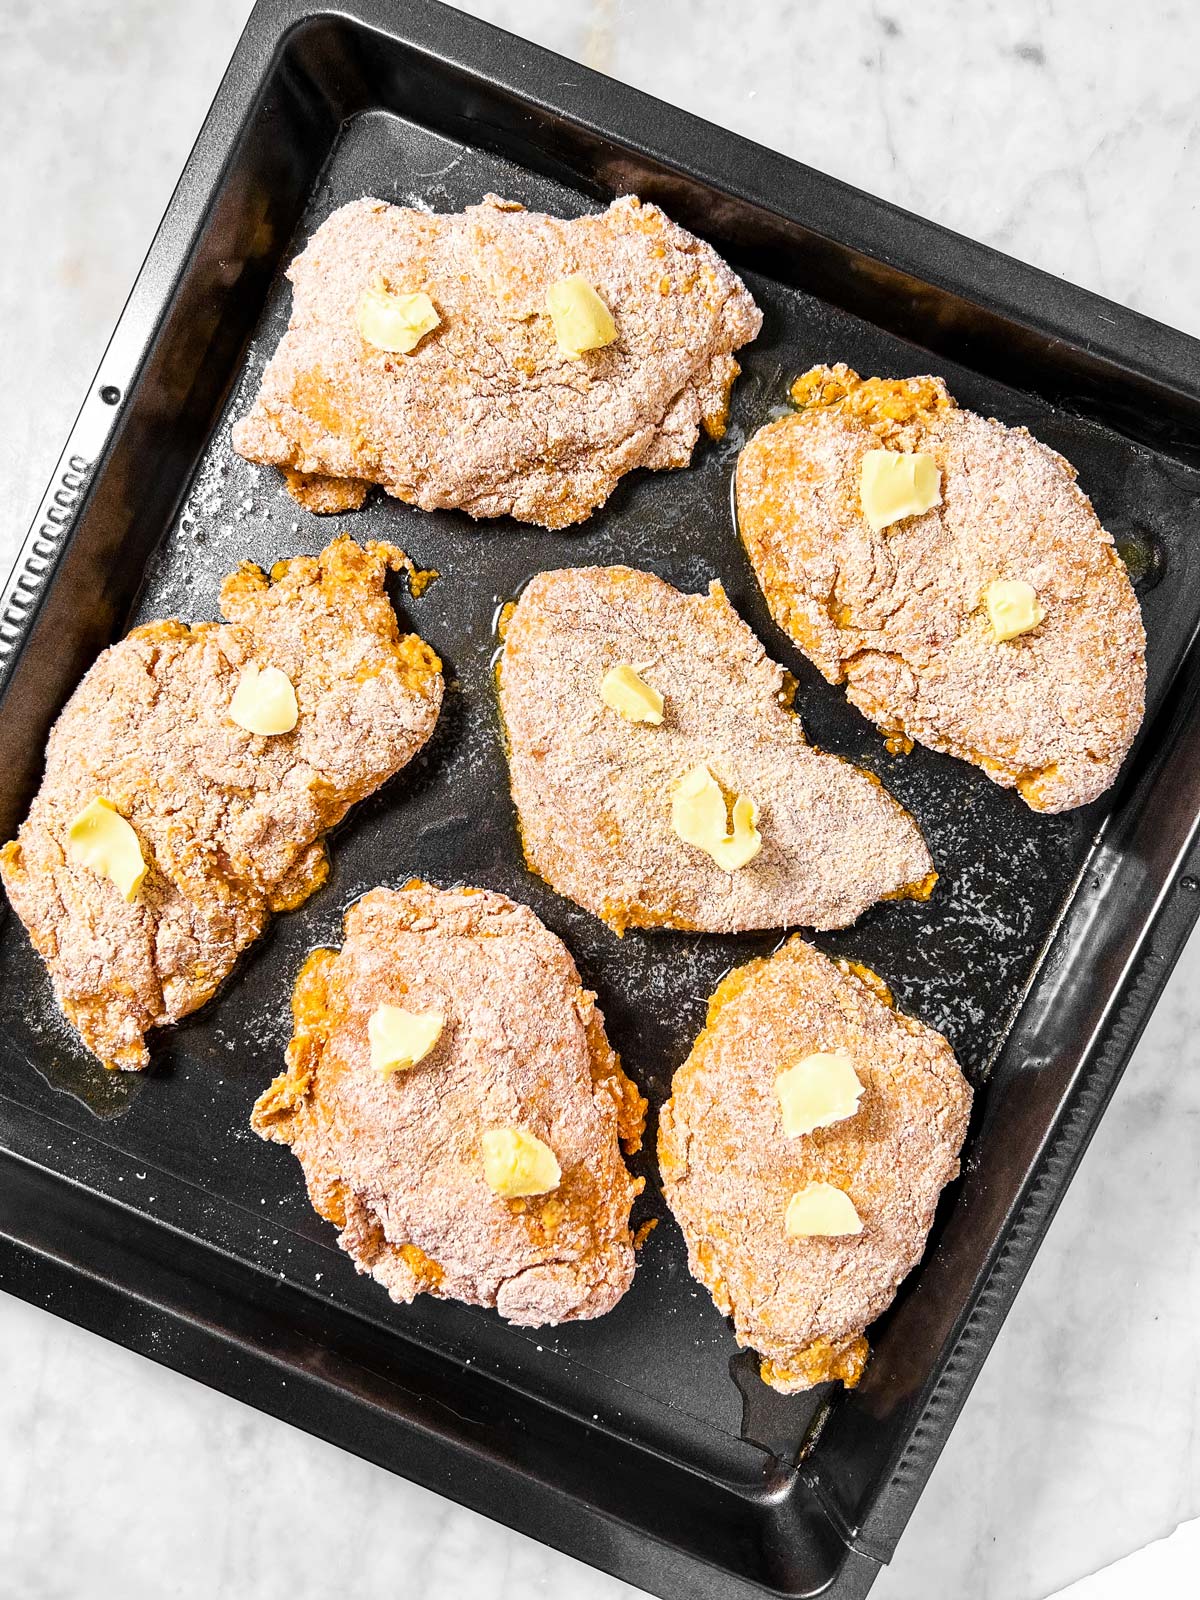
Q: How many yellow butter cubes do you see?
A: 12